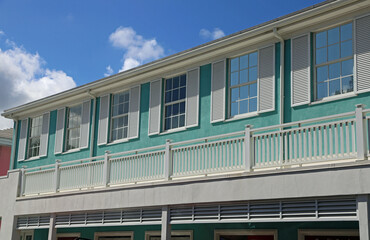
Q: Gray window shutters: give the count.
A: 12